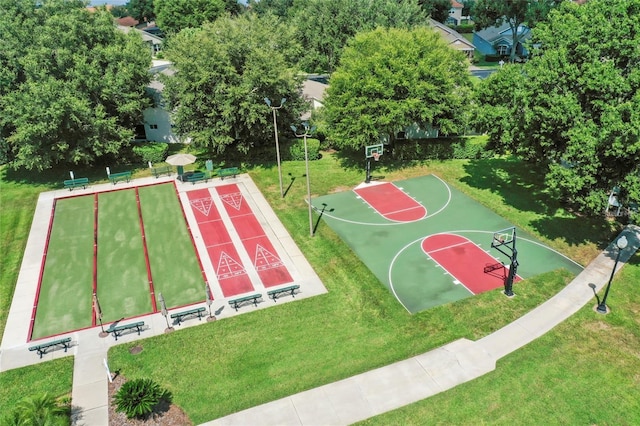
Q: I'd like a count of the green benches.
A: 10